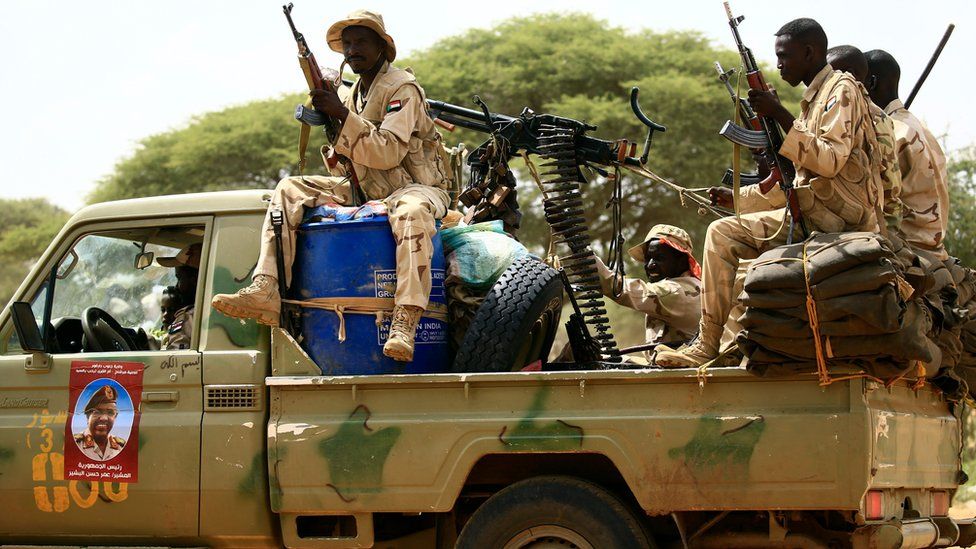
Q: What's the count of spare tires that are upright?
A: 1